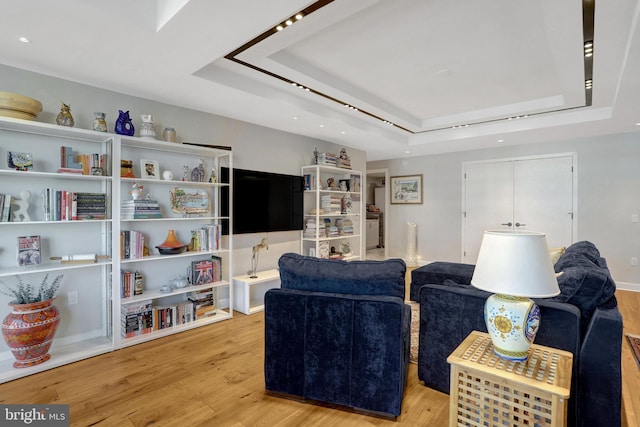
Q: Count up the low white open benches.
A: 1